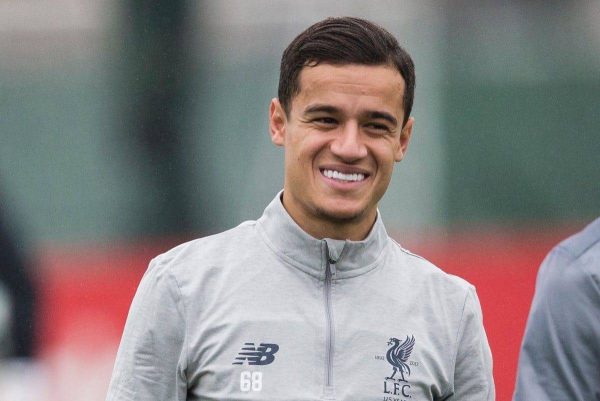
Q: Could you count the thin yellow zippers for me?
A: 0